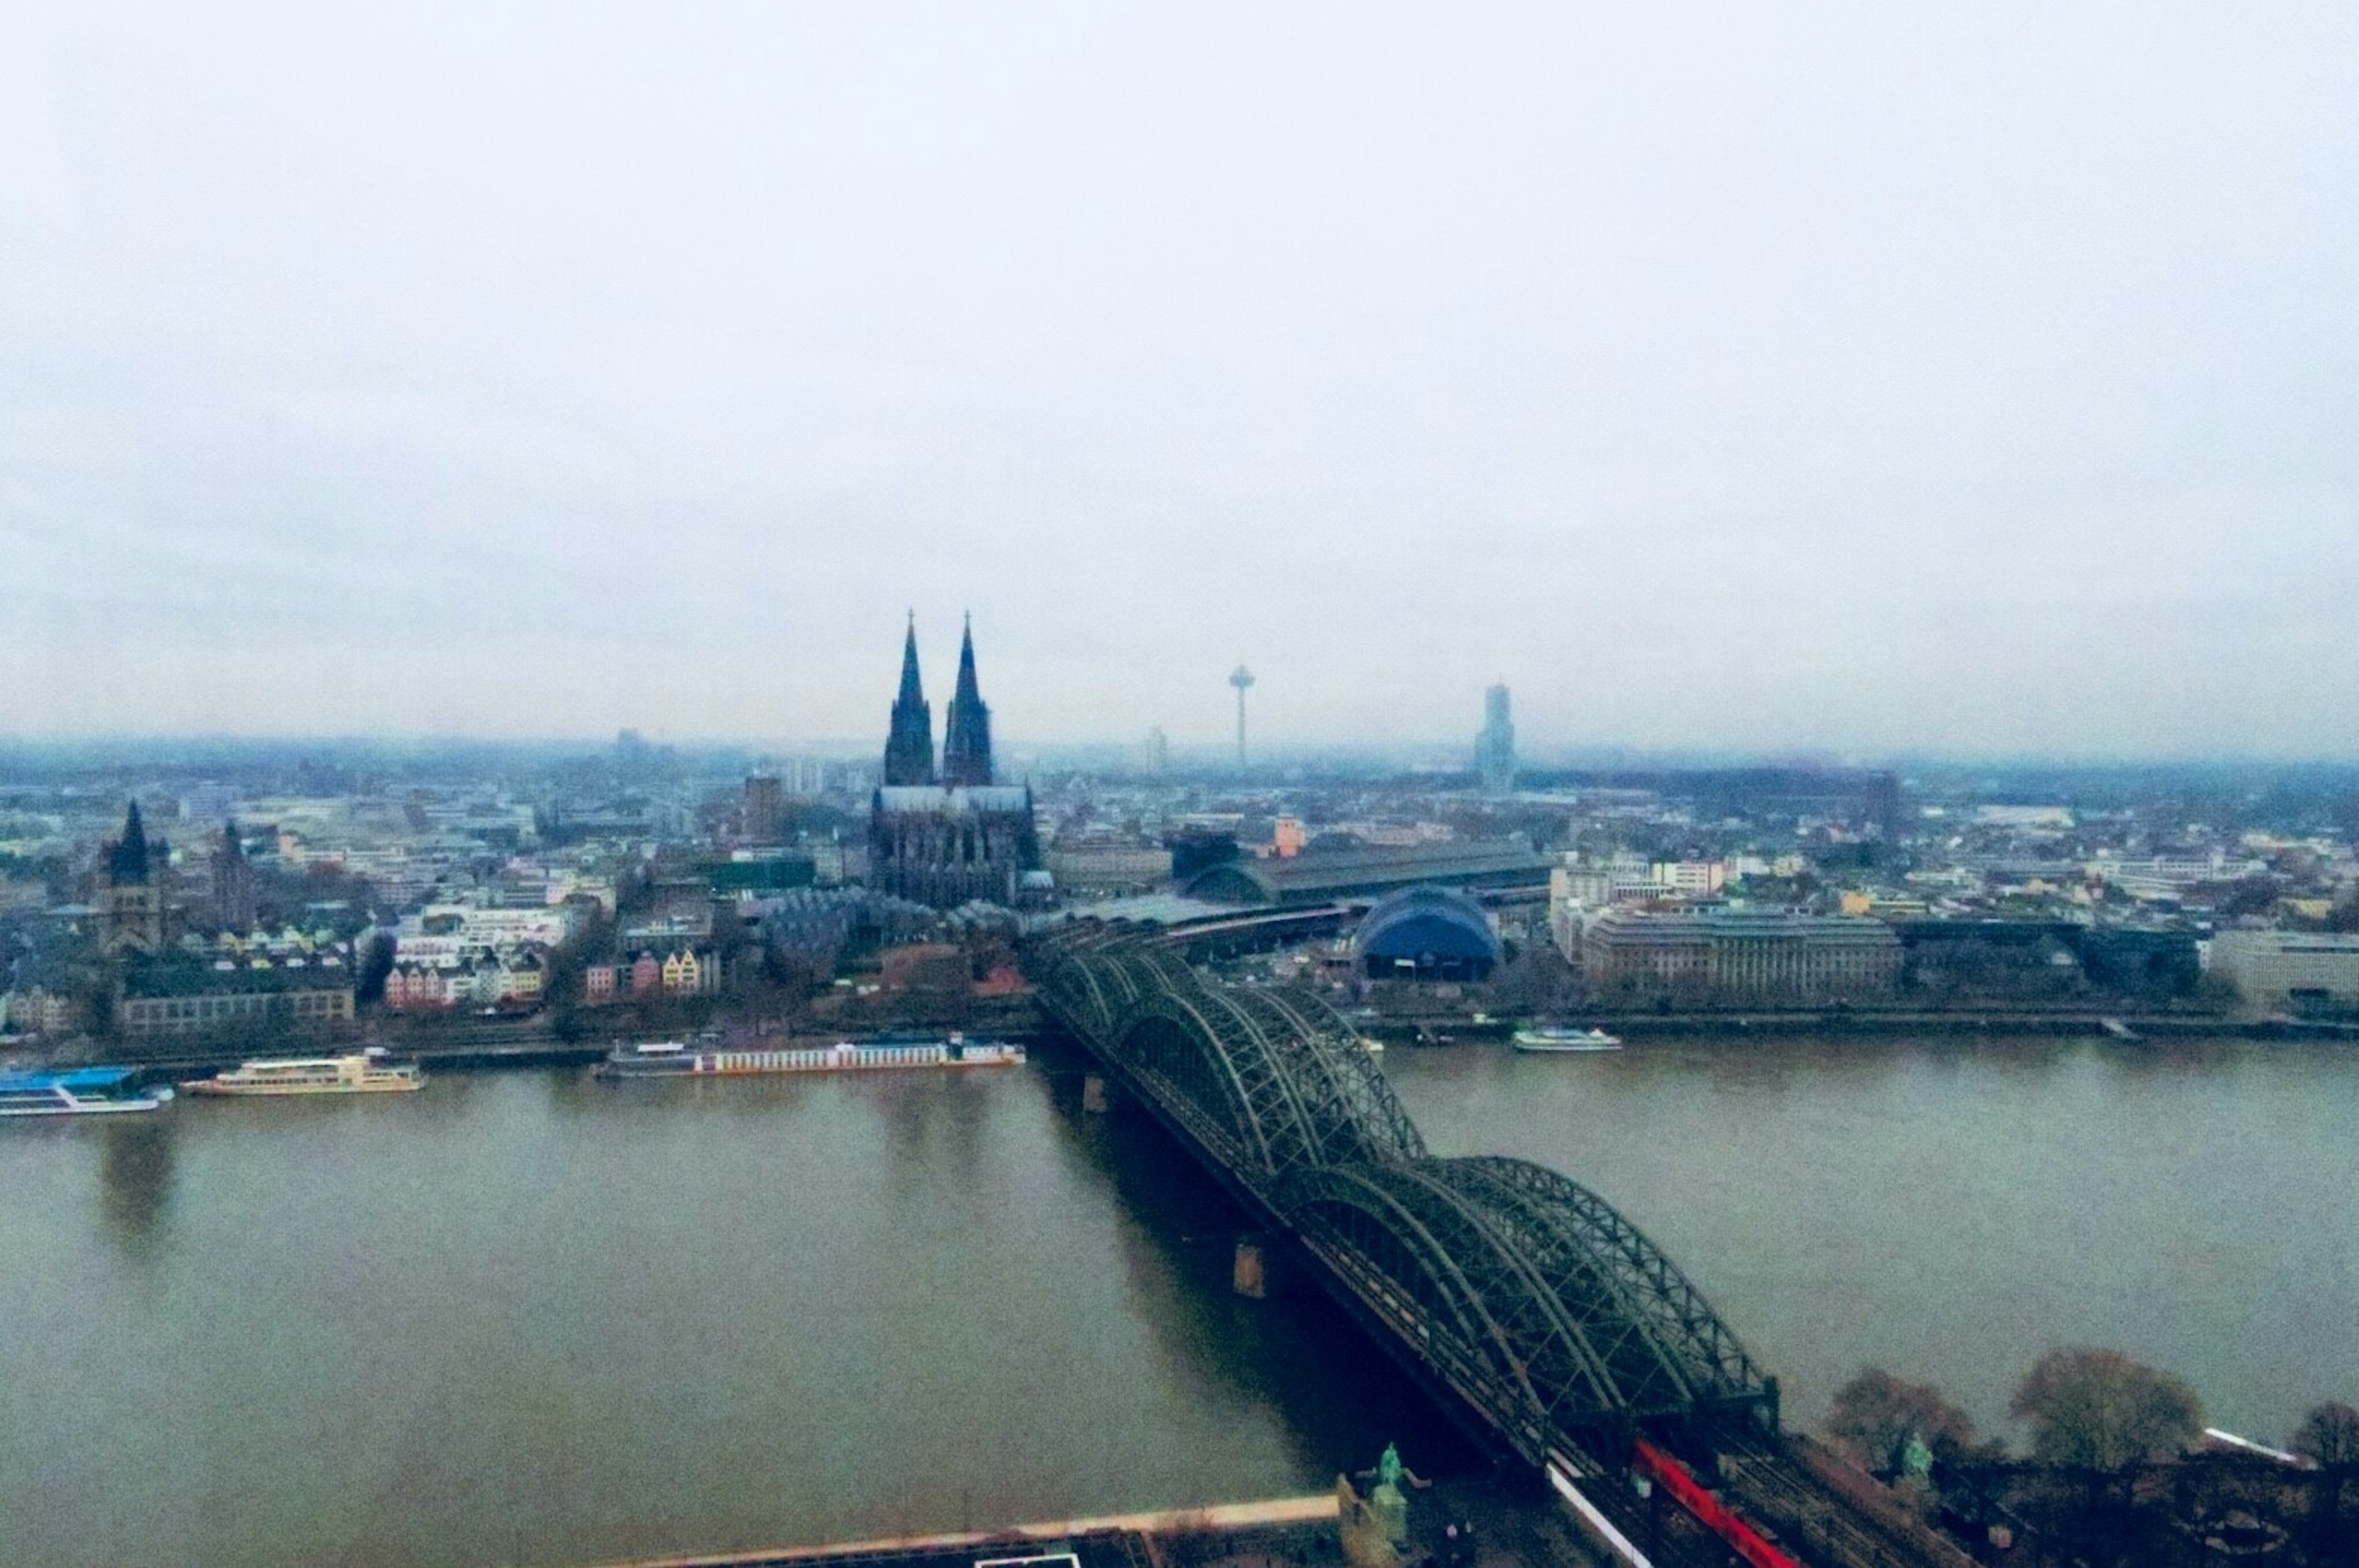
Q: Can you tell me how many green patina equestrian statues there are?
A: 2